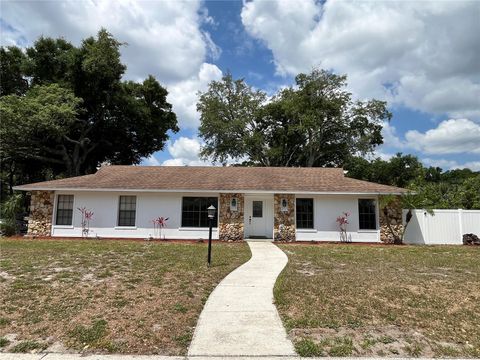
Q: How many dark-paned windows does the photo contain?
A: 5